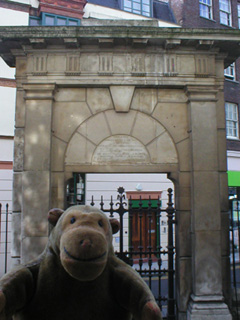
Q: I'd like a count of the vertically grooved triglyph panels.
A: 6